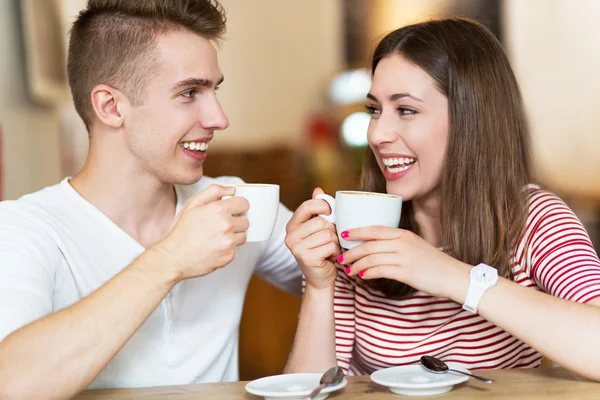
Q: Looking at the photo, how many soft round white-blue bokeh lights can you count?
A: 2